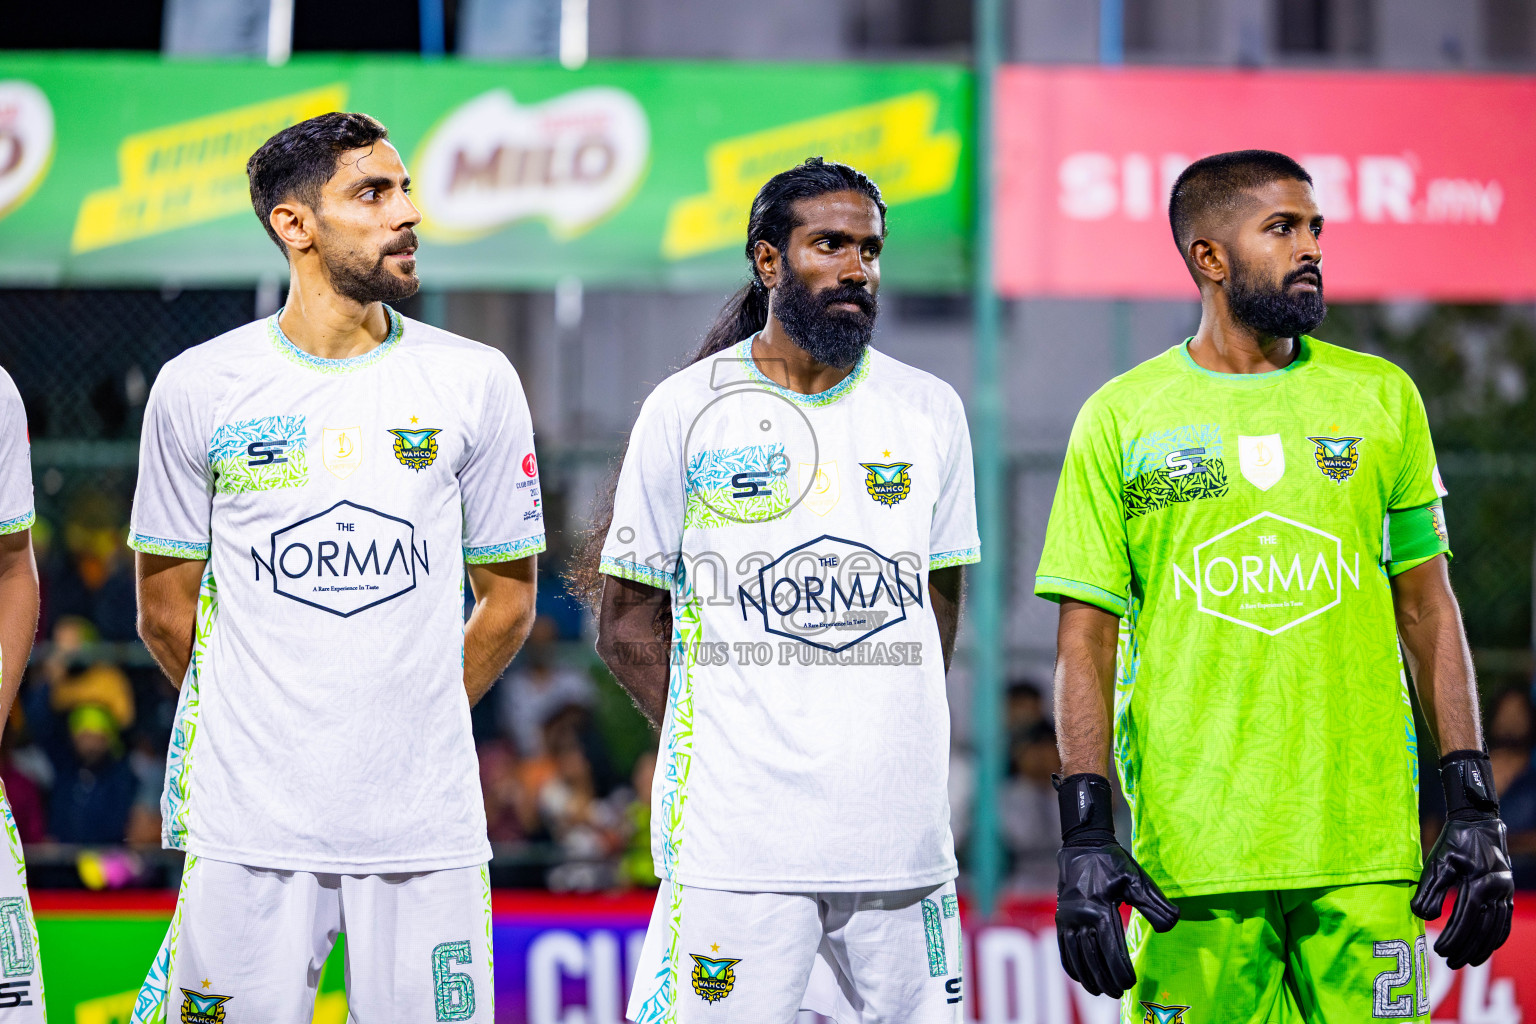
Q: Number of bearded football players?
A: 3